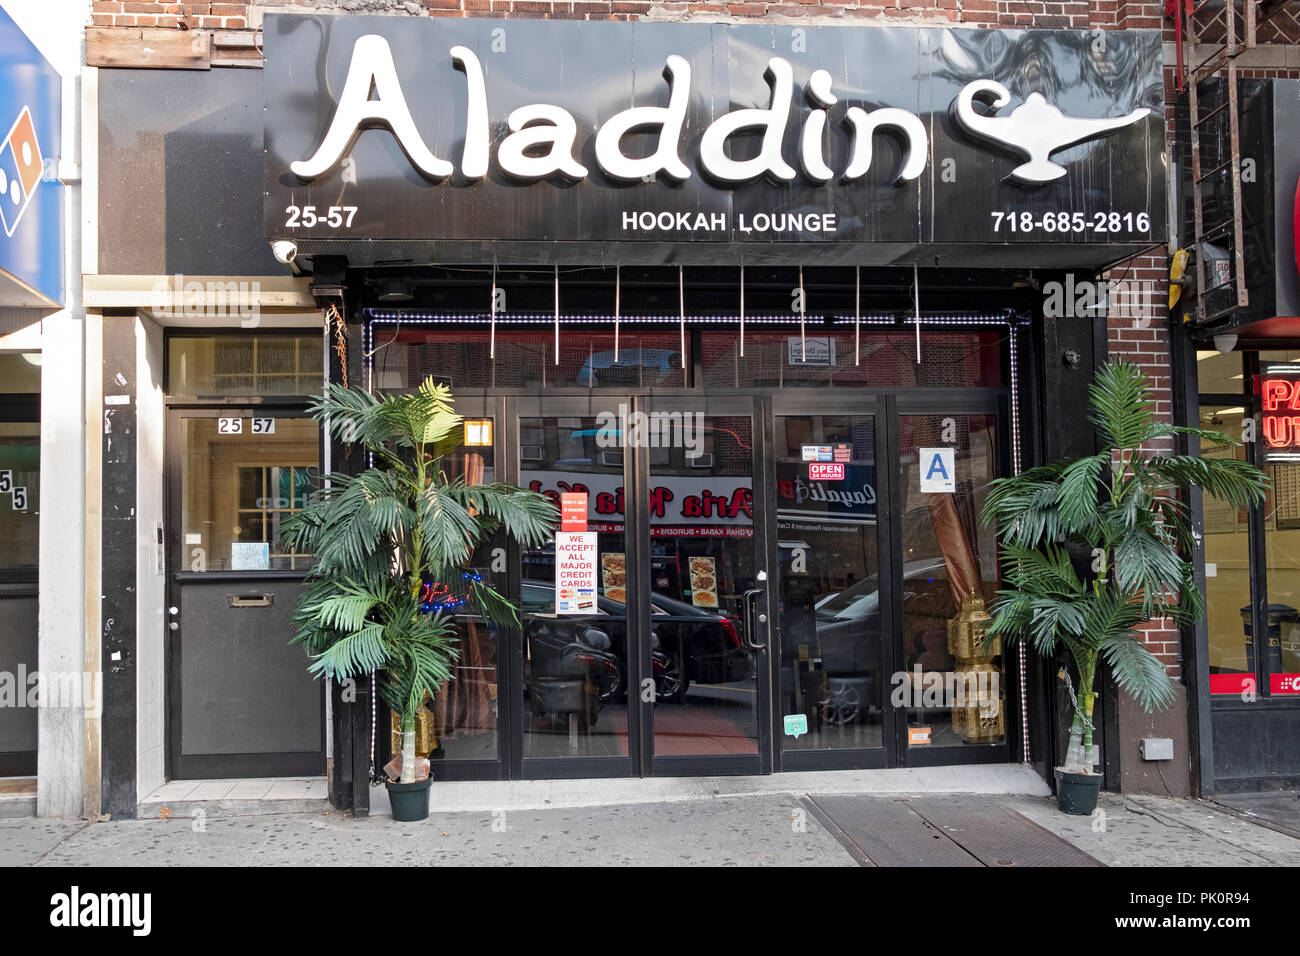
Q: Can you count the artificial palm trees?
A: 2